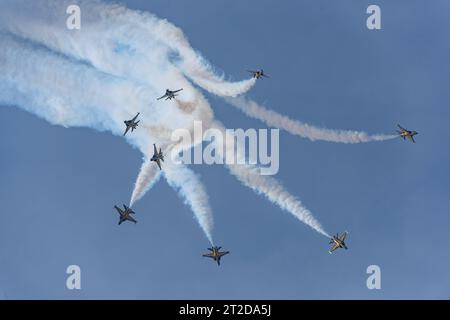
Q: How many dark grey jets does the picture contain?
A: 8